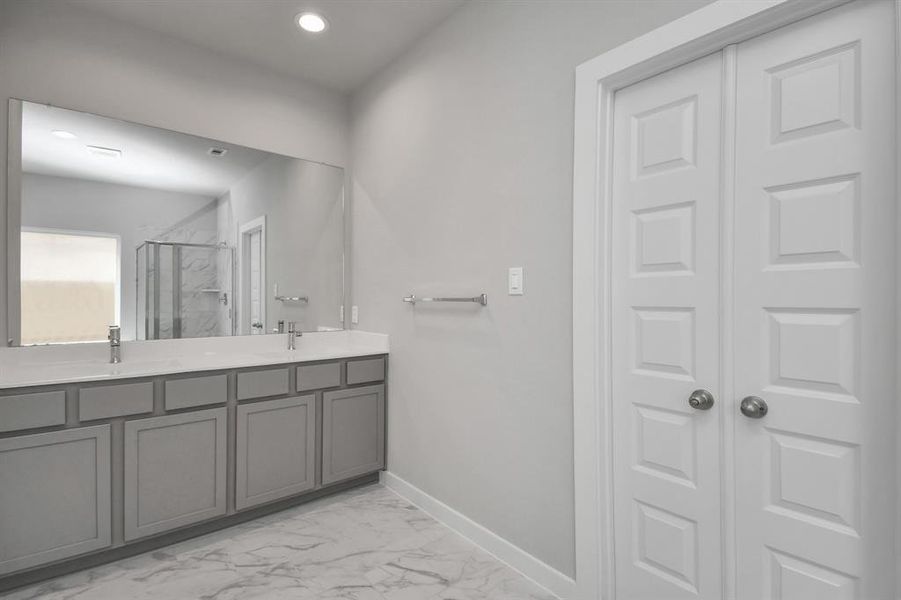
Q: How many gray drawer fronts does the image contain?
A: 6